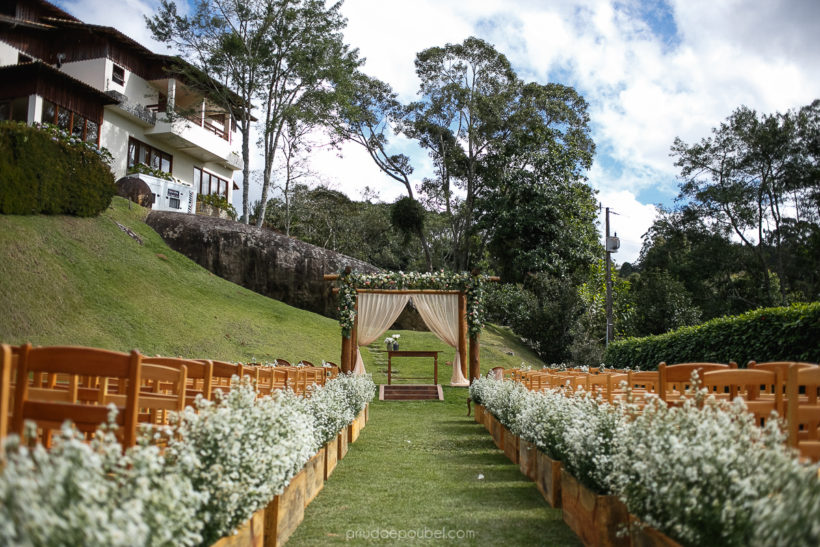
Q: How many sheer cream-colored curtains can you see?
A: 2